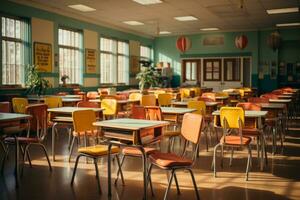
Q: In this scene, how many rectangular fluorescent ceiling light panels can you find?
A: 8